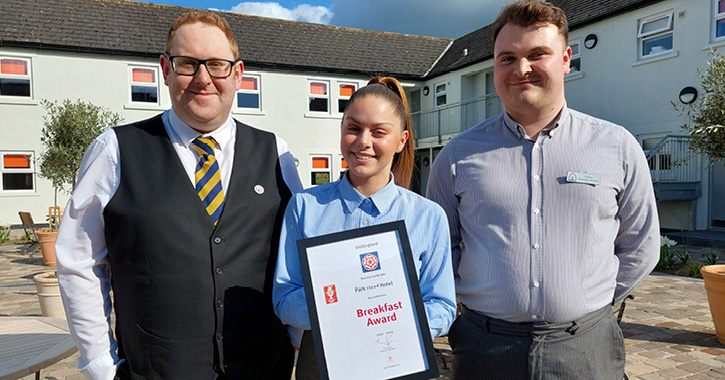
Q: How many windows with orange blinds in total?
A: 8